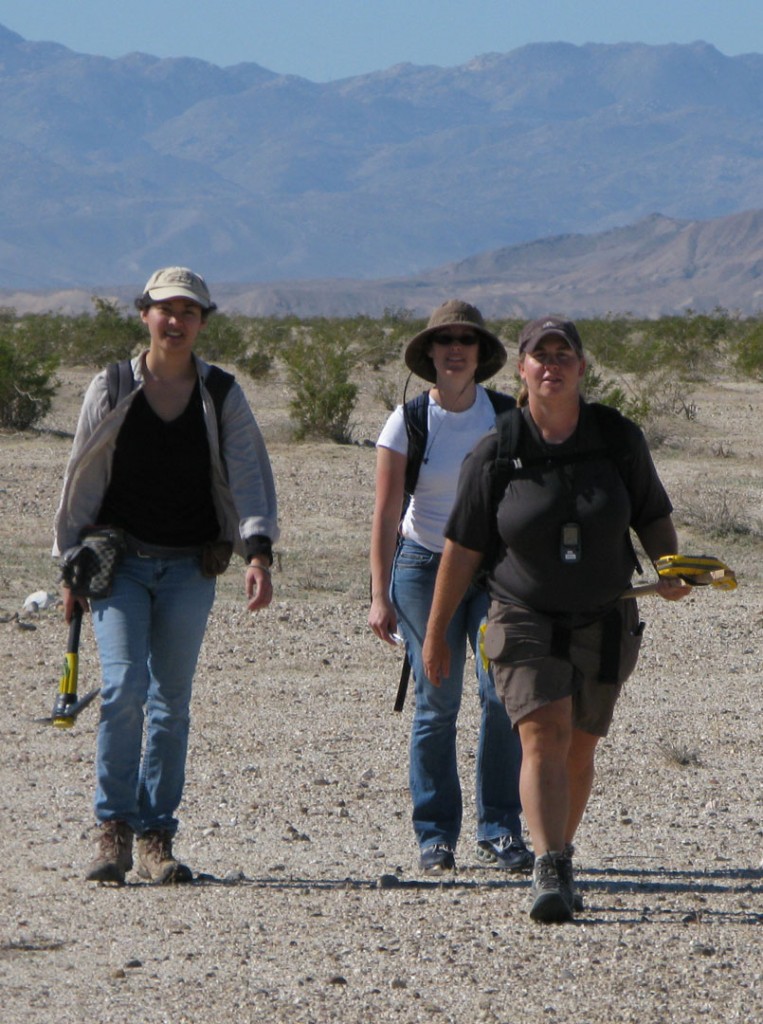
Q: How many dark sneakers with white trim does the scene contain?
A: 2